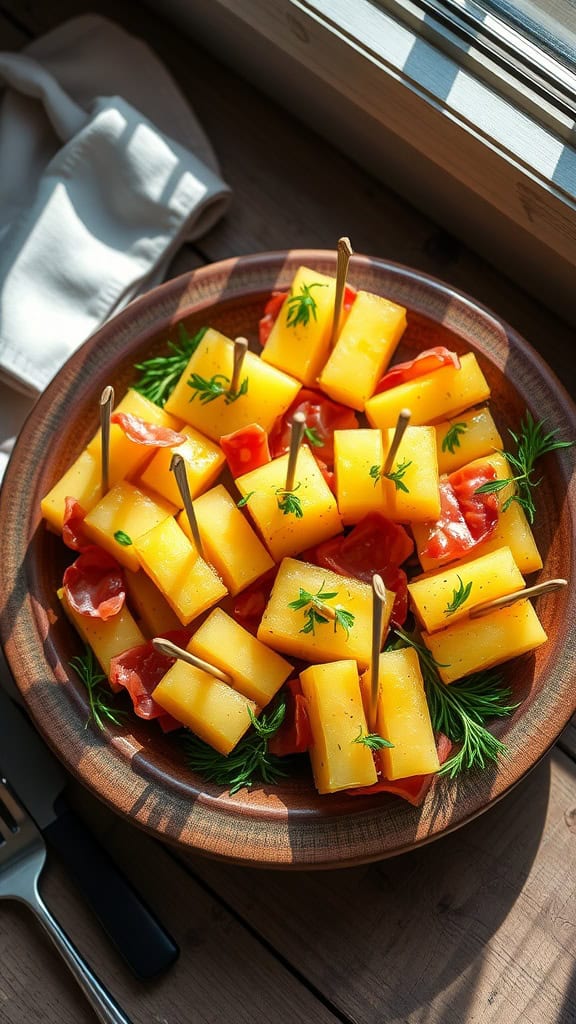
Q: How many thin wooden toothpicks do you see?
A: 9